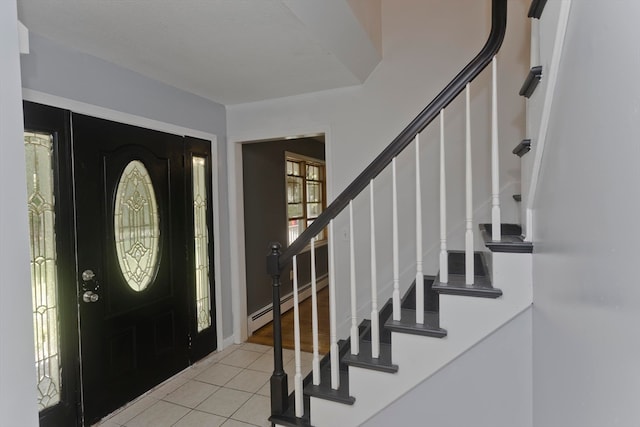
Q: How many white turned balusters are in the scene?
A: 10